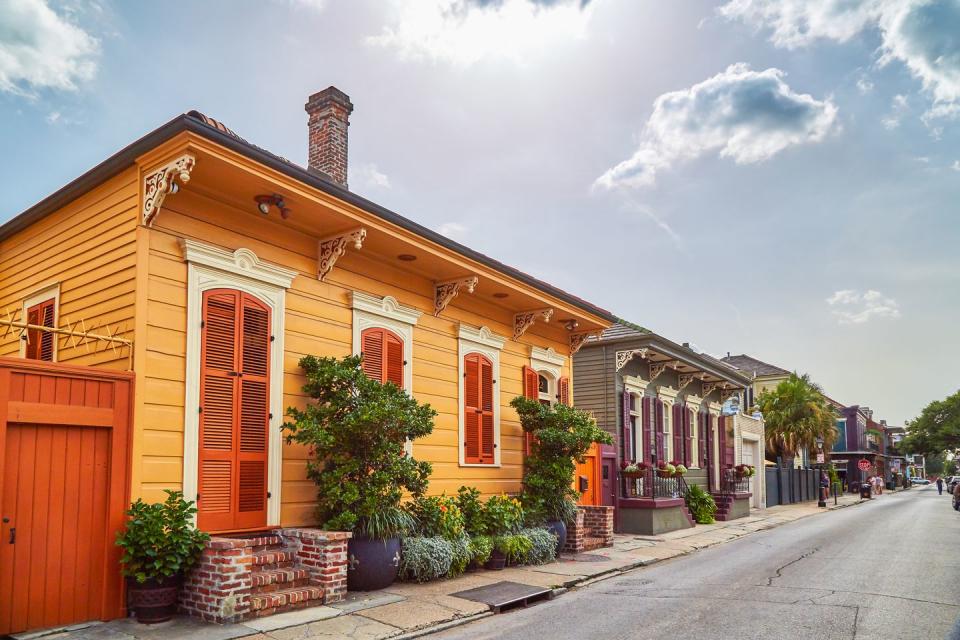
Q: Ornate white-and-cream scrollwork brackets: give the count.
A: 10